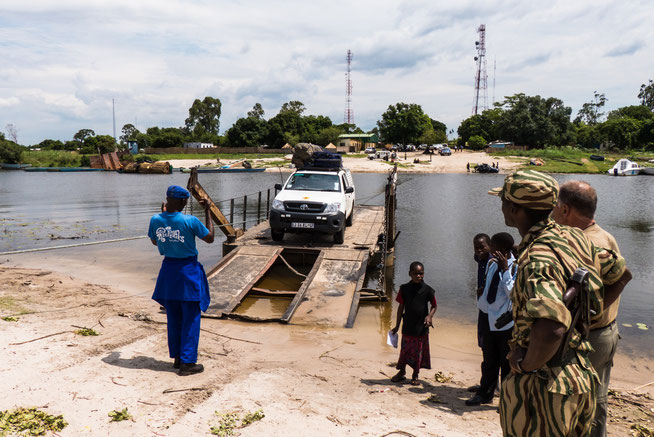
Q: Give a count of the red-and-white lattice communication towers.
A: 2